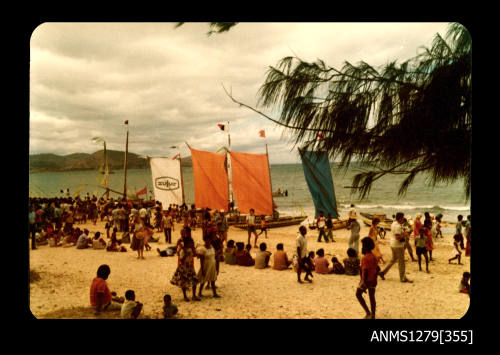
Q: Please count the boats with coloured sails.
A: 3